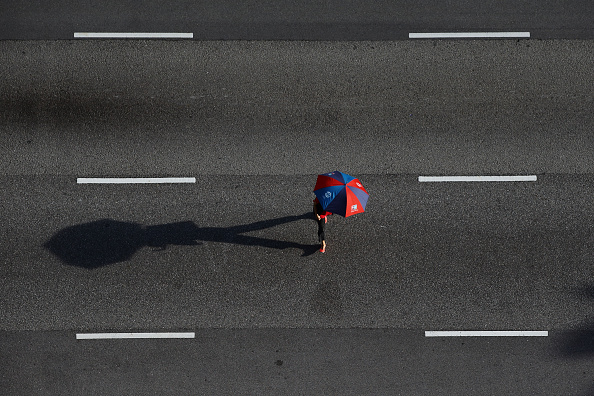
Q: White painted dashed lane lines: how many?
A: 6